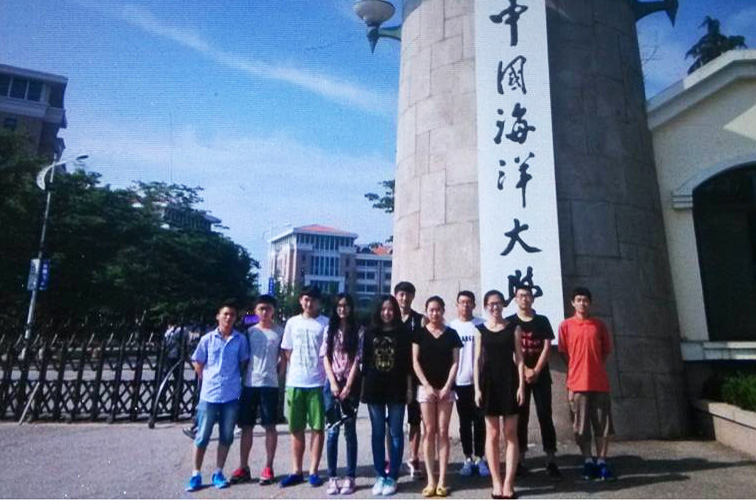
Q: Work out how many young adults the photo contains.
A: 11